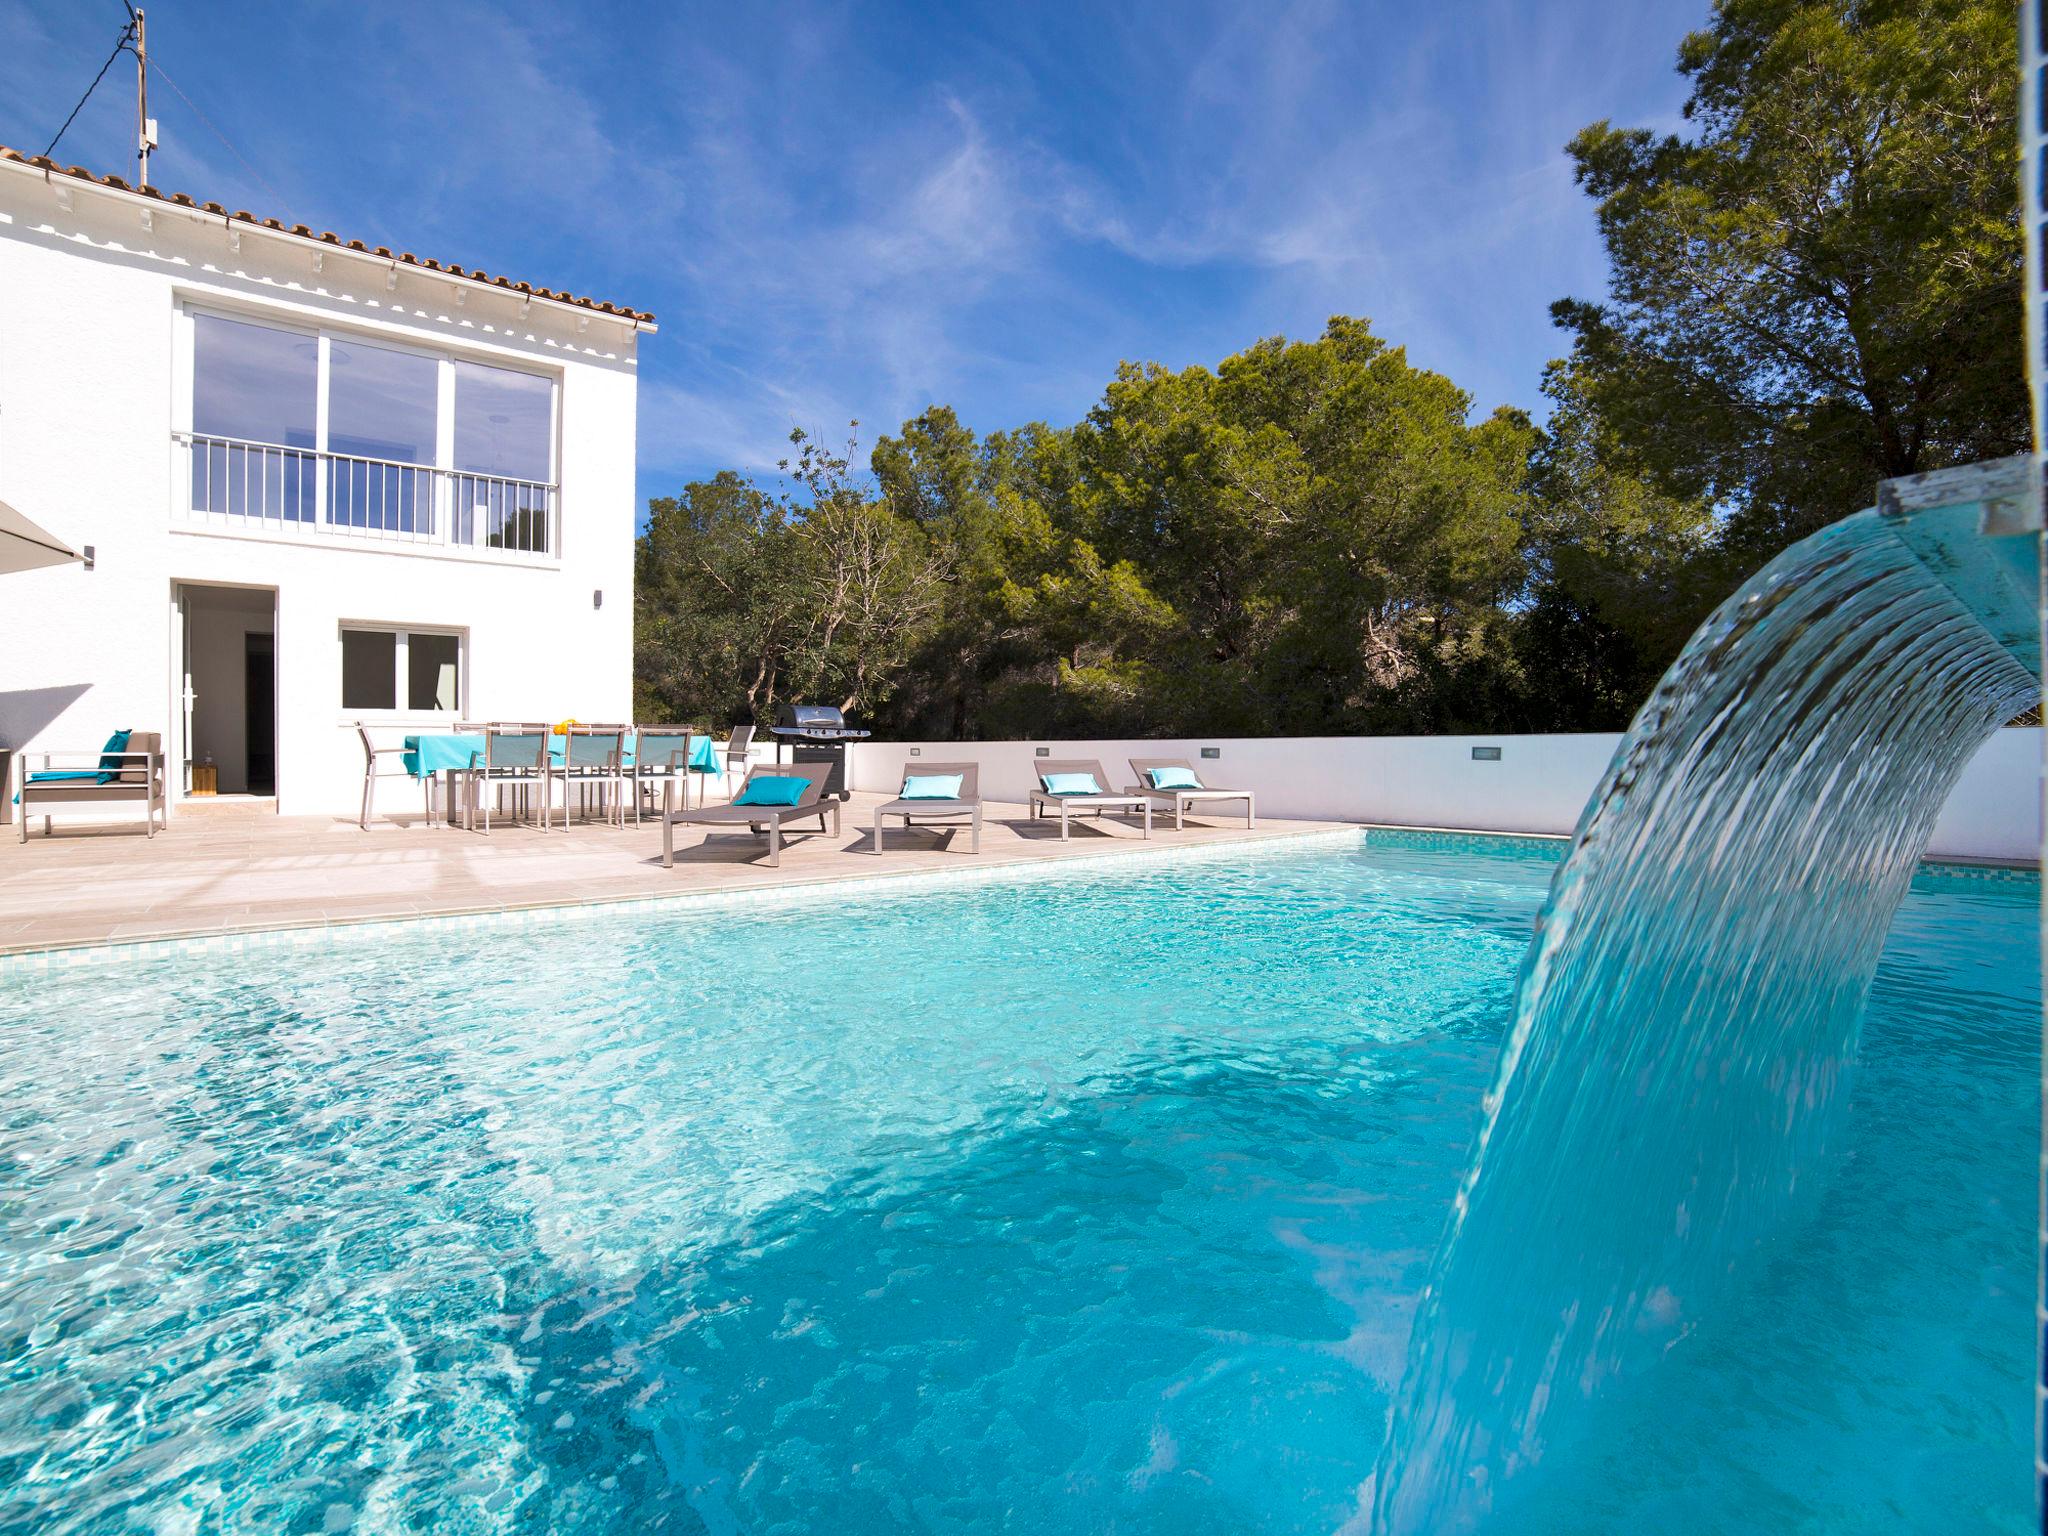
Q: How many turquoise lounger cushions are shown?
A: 4